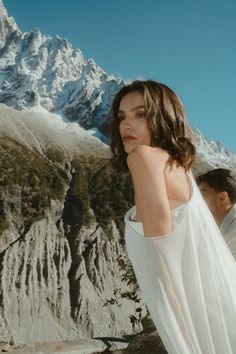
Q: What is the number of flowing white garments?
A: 1